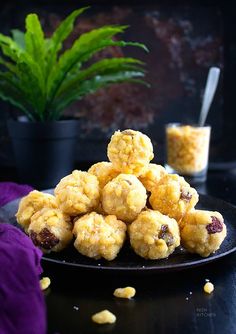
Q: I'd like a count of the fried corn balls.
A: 11